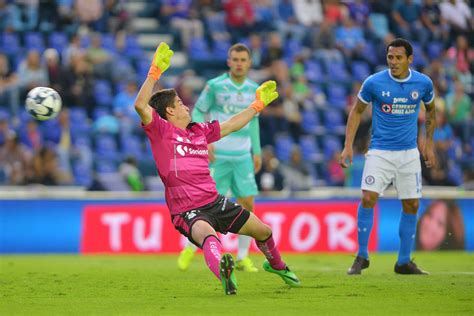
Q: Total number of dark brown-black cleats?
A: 2